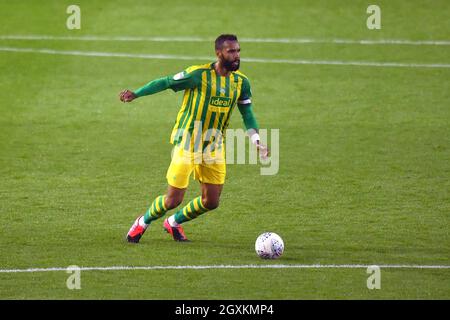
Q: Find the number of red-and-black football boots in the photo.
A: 2